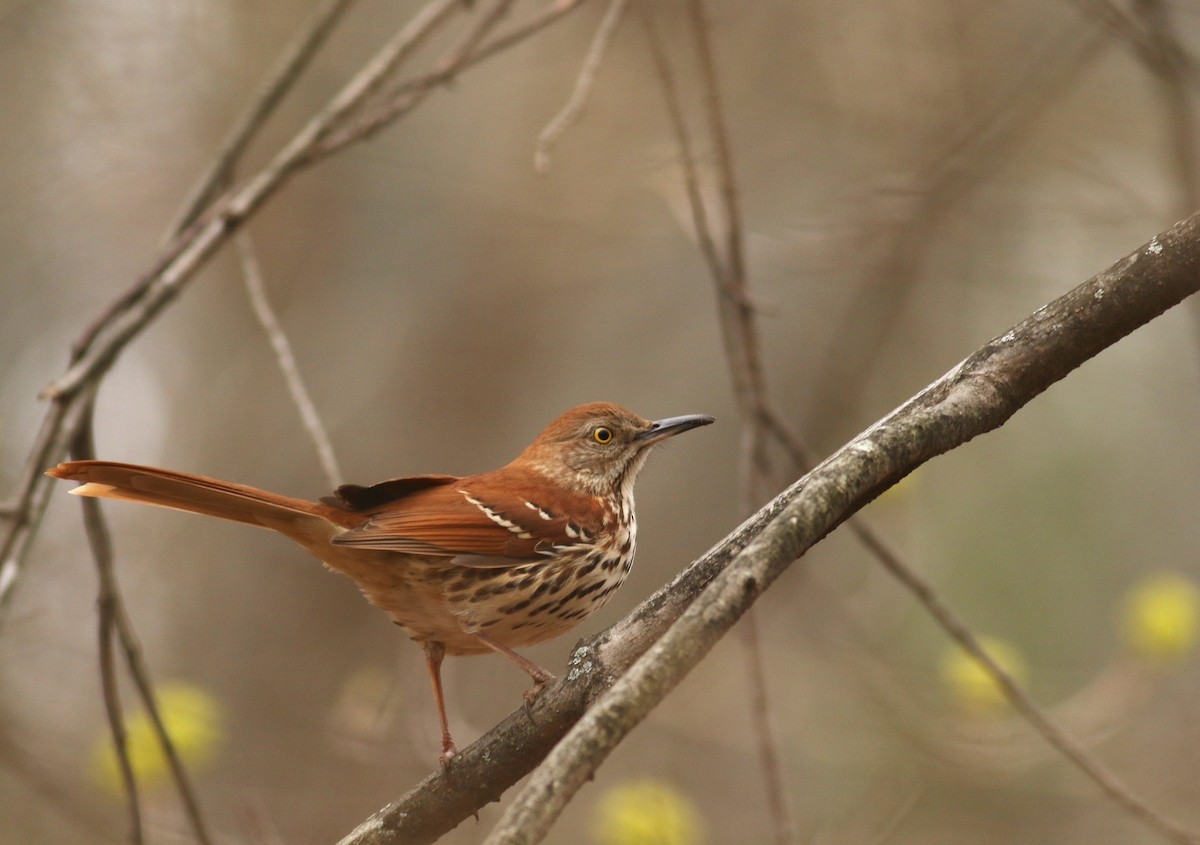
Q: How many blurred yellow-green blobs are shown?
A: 4